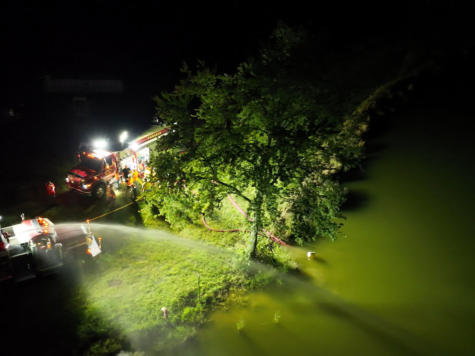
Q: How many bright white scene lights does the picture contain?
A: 2